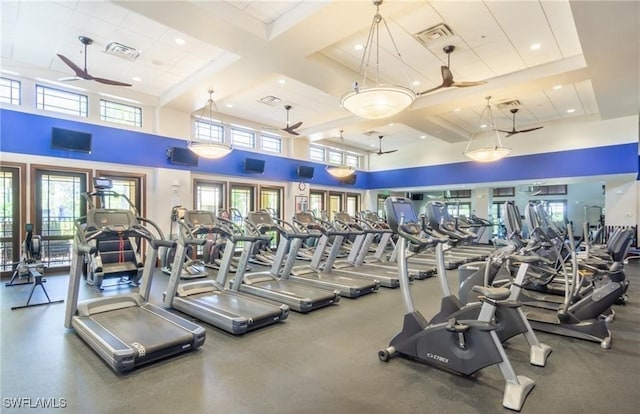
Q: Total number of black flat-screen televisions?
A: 5